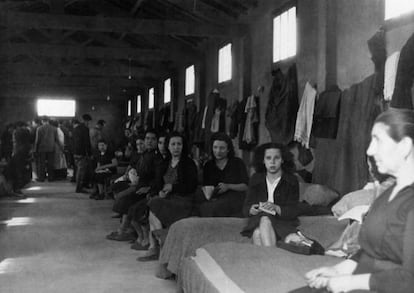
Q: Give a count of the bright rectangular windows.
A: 9